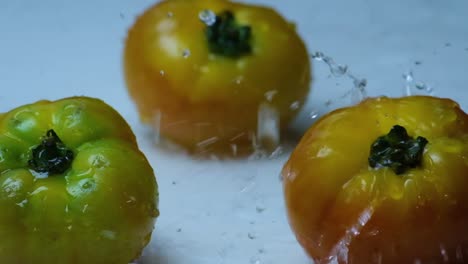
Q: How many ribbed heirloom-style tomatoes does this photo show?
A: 3